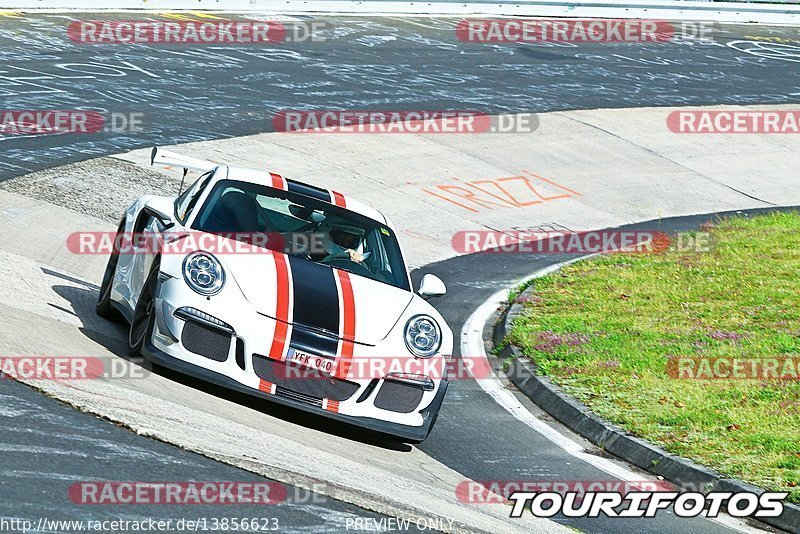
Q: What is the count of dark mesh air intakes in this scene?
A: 3